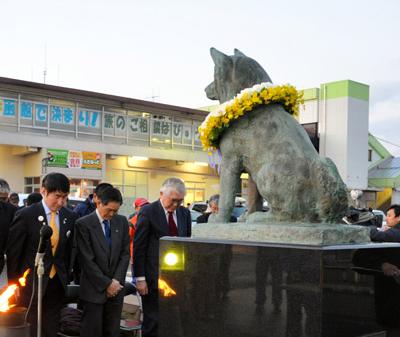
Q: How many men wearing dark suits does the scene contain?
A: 3